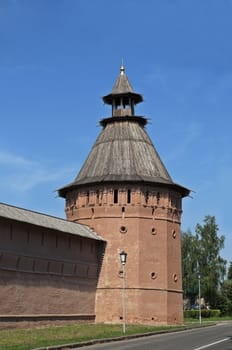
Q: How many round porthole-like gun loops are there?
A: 6